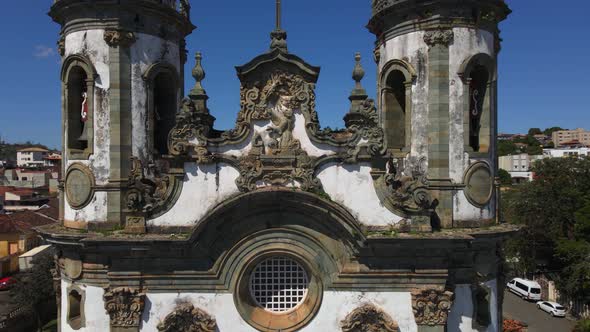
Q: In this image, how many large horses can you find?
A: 0